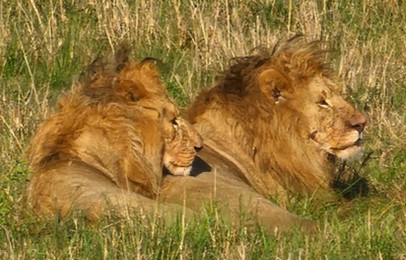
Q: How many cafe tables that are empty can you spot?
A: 0